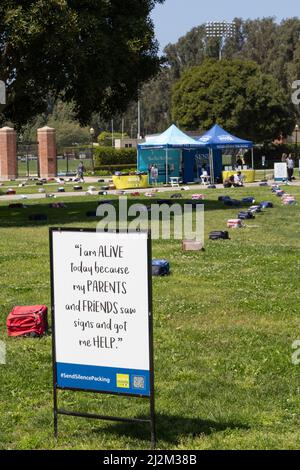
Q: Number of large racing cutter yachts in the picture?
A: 0